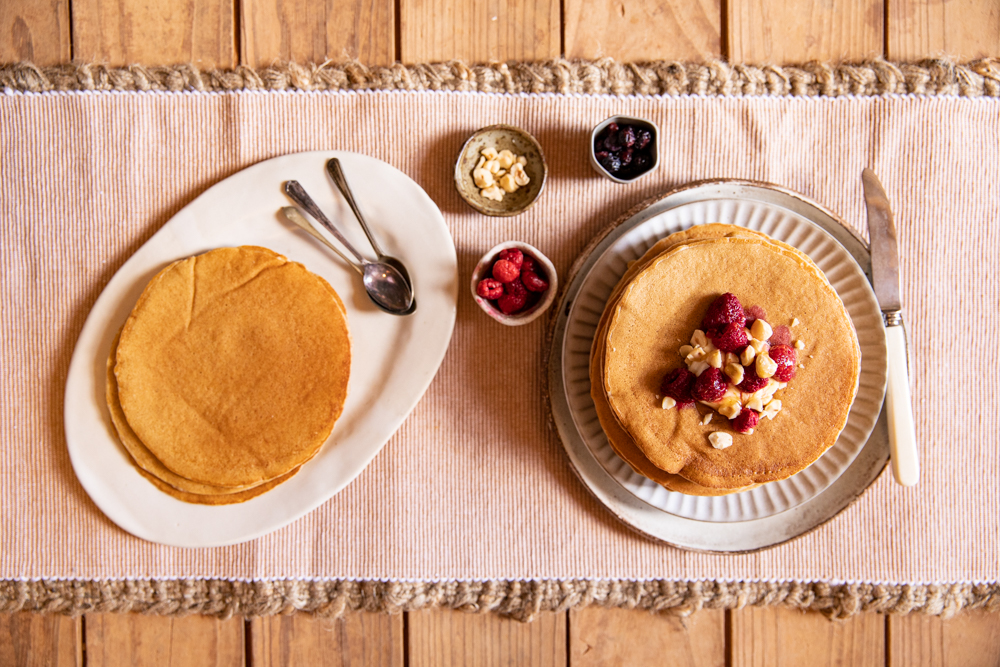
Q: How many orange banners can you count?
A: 0